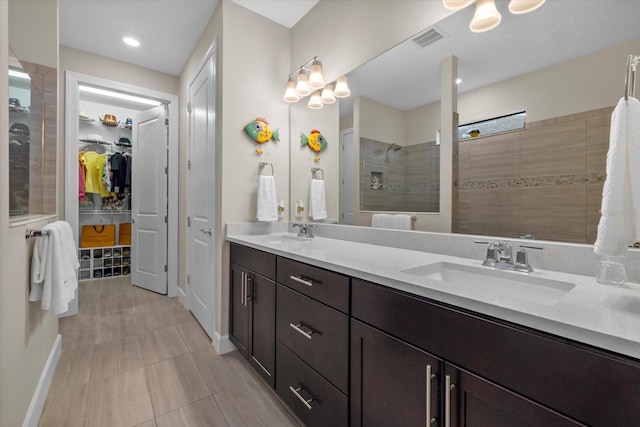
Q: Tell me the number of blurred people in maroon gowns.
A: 0